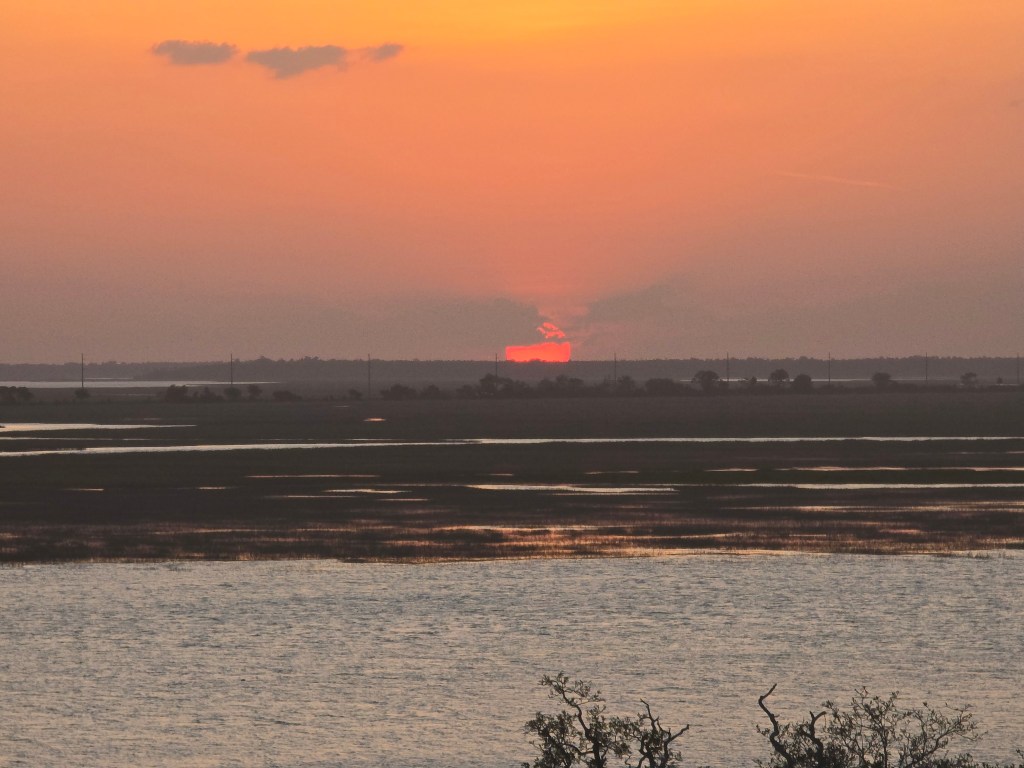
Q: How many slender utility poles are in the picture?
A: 9